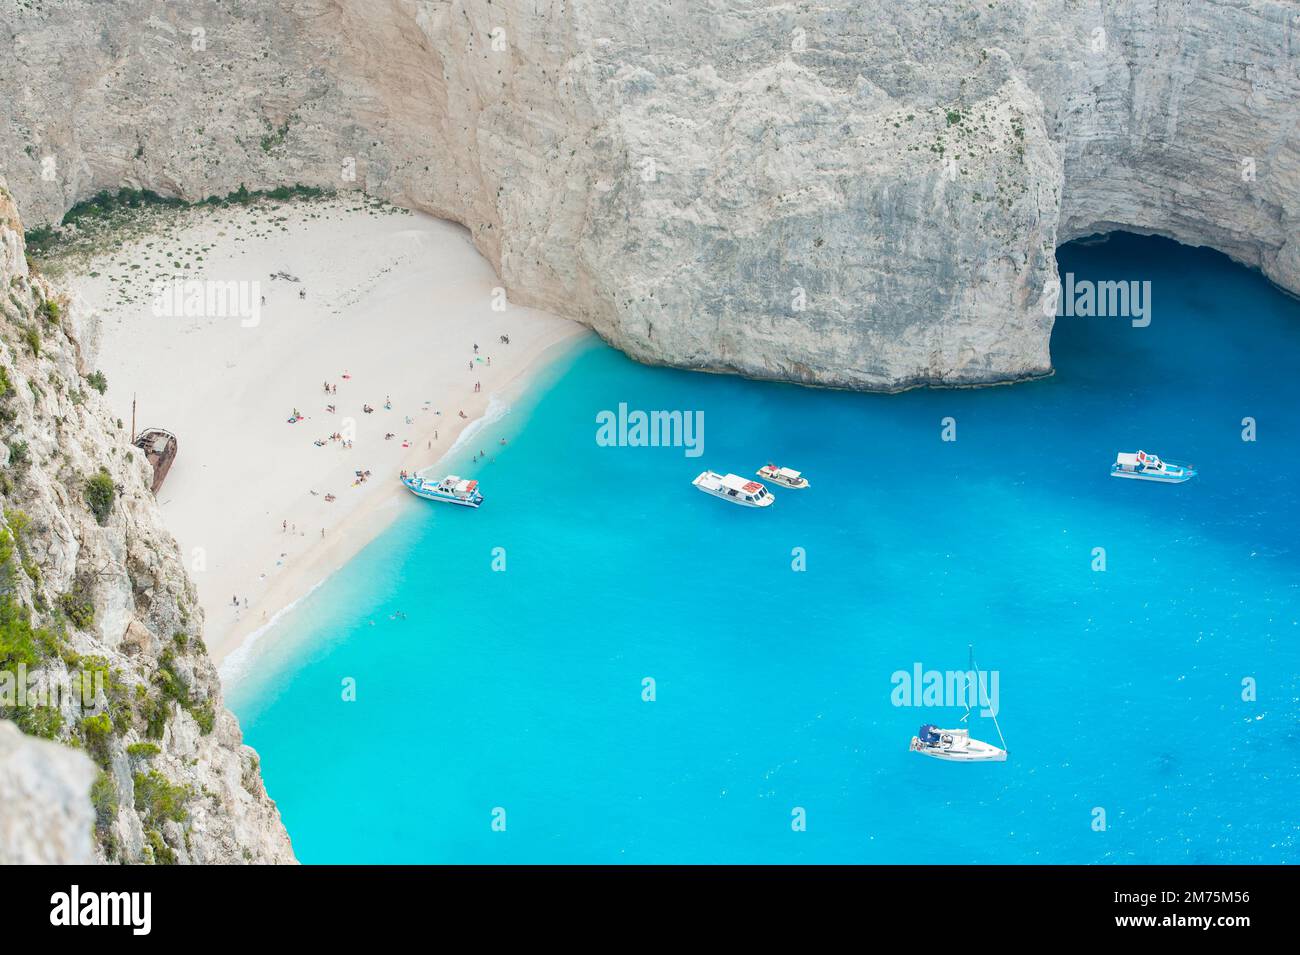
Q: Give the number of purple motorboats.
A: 0